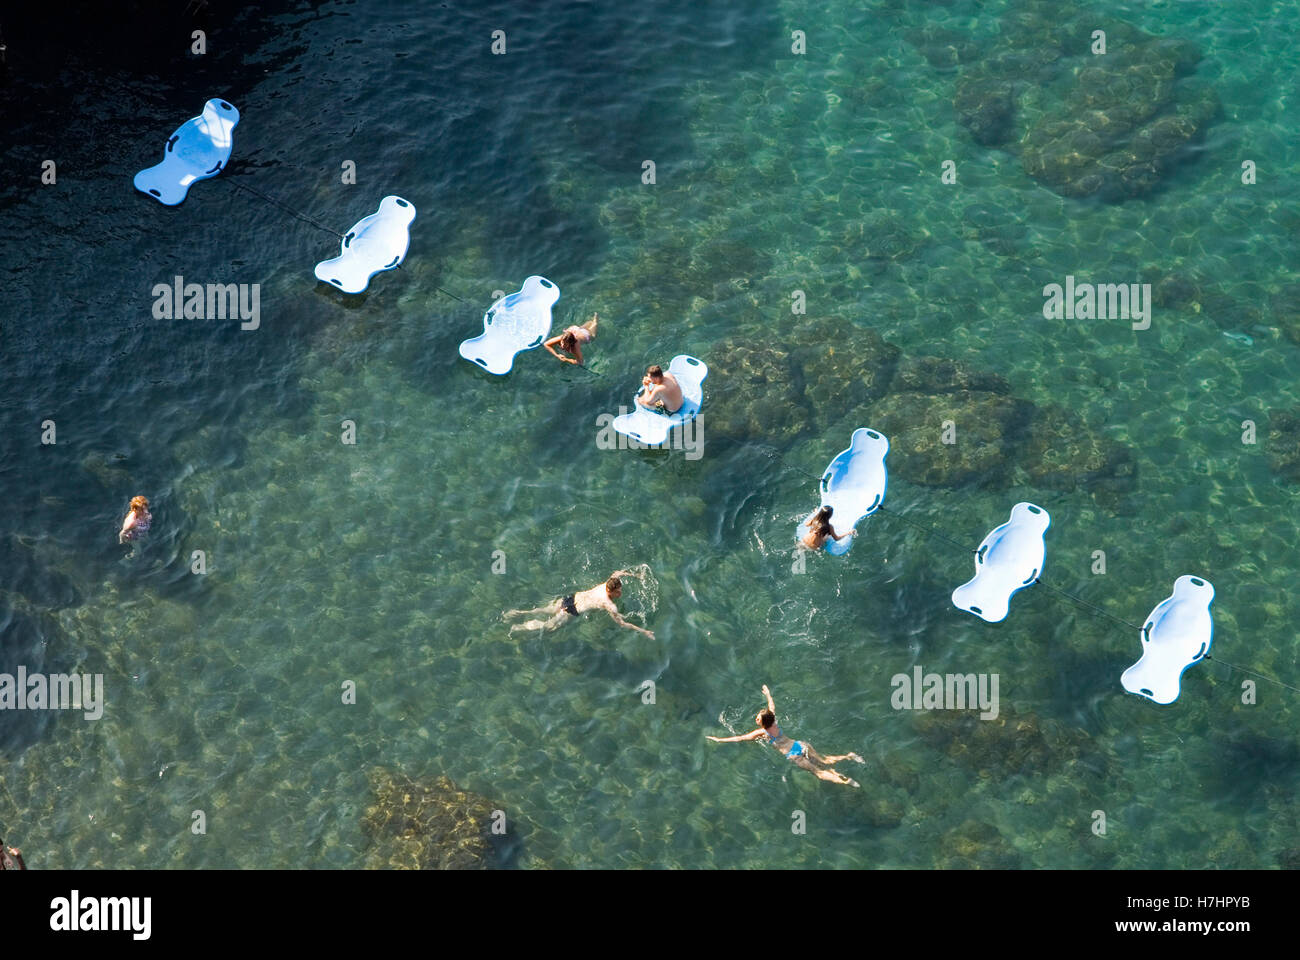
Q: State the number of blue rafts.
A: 7